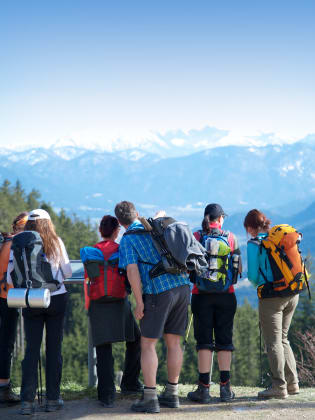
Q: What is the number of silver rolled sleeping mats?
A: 1